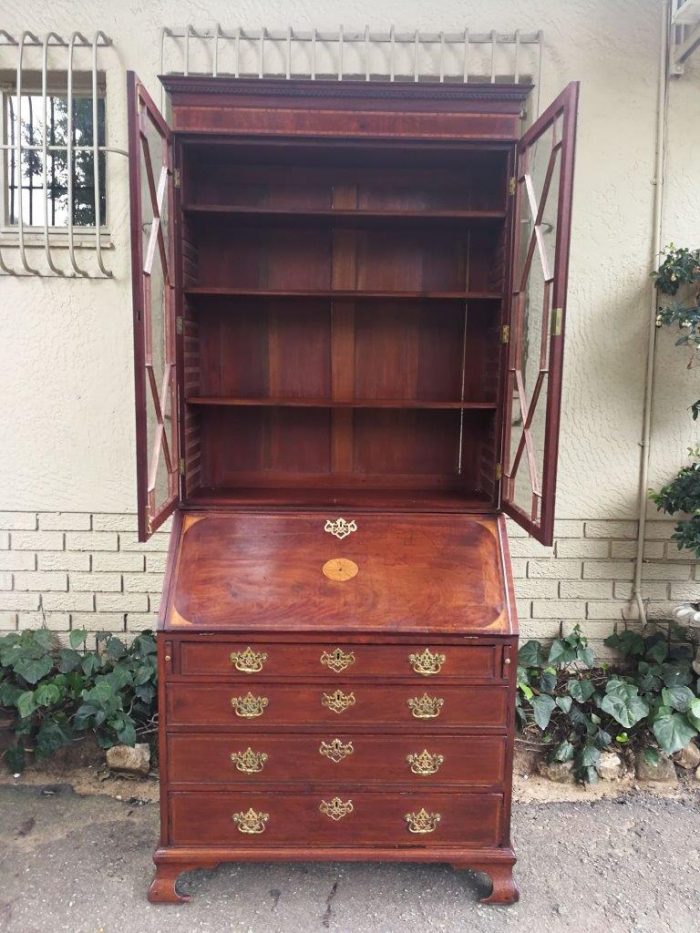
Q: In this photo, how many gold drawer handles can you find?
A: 8